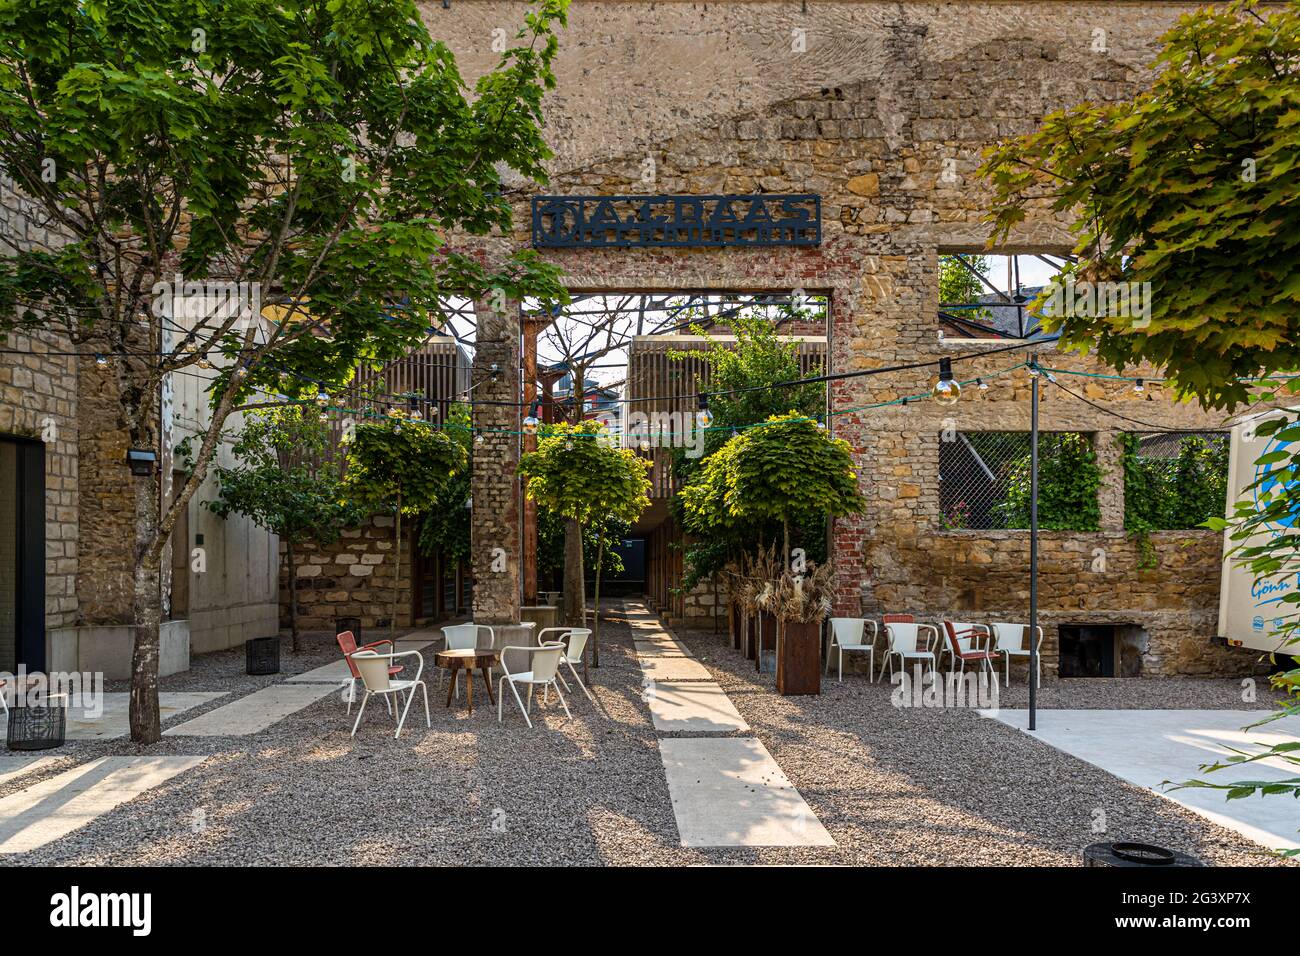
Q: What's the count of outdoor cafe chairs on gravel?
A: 11